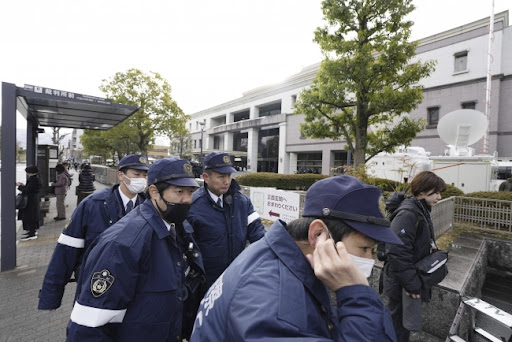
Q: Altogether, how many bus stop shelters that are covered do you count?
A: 1